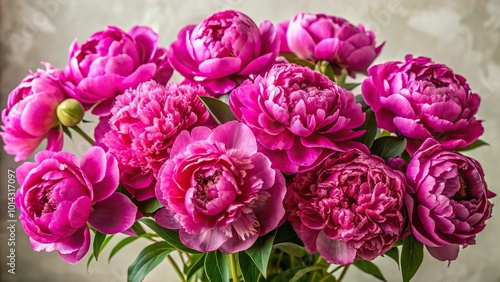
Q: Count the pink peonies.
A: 11